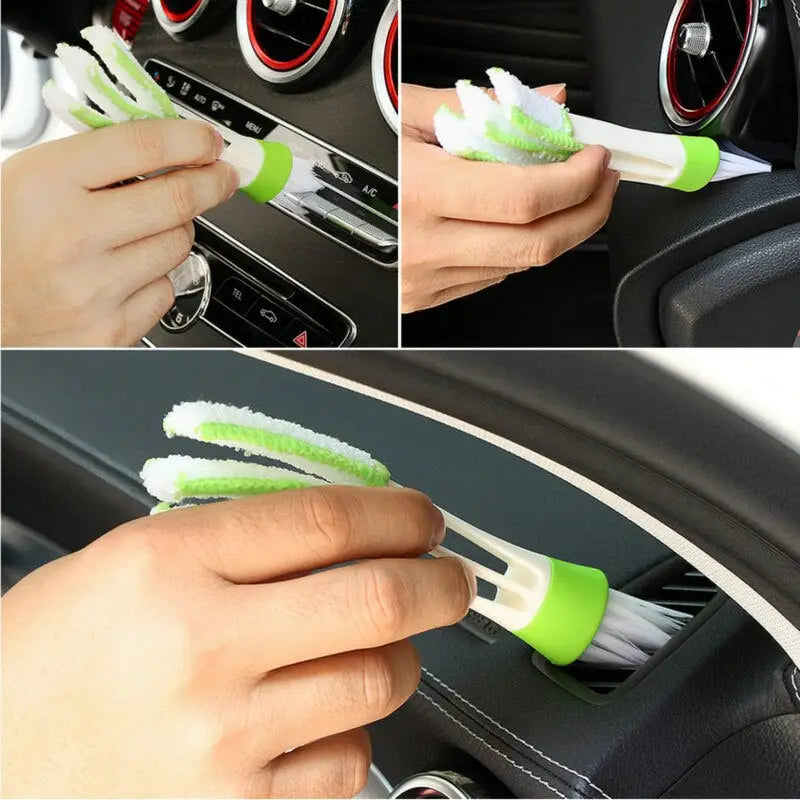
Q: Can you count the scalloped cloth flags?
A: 0